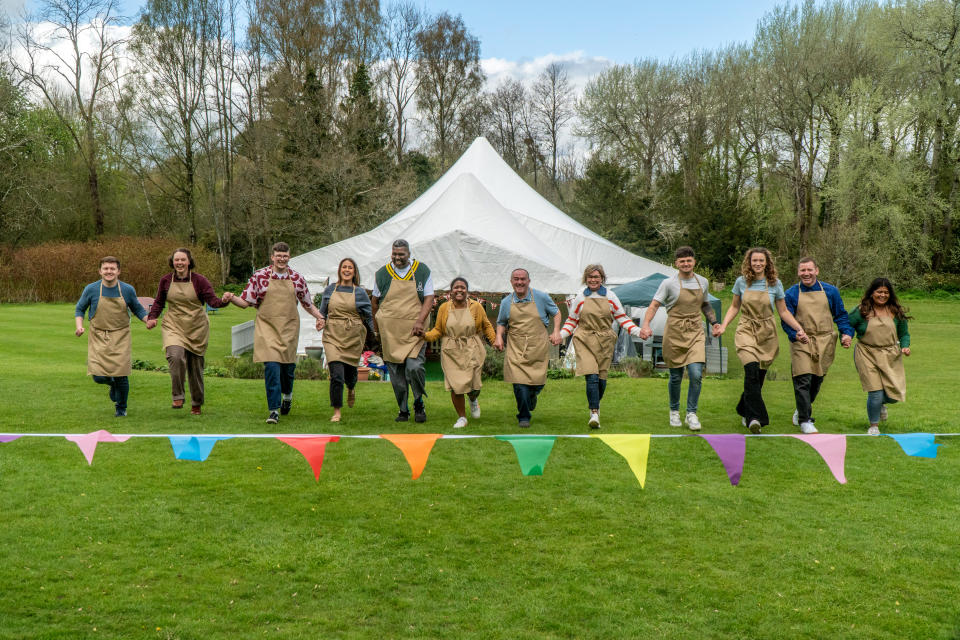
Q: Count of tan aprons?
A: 12